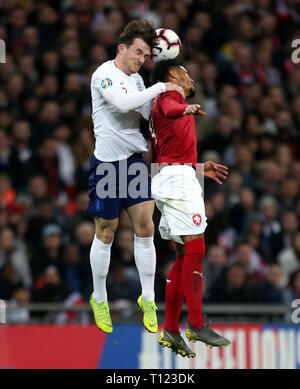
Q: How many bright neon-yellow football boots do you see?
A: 2